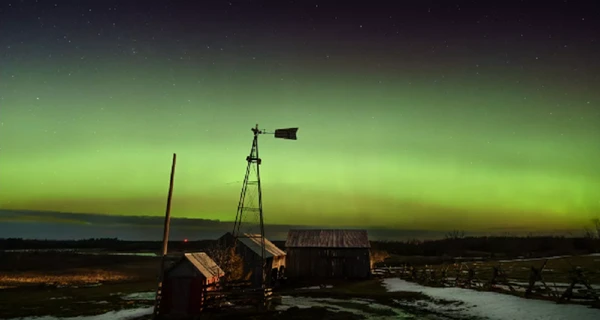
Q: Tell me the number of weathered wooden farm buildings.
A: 3